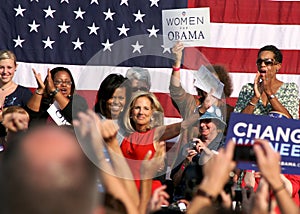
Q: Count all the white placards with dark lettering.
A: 2